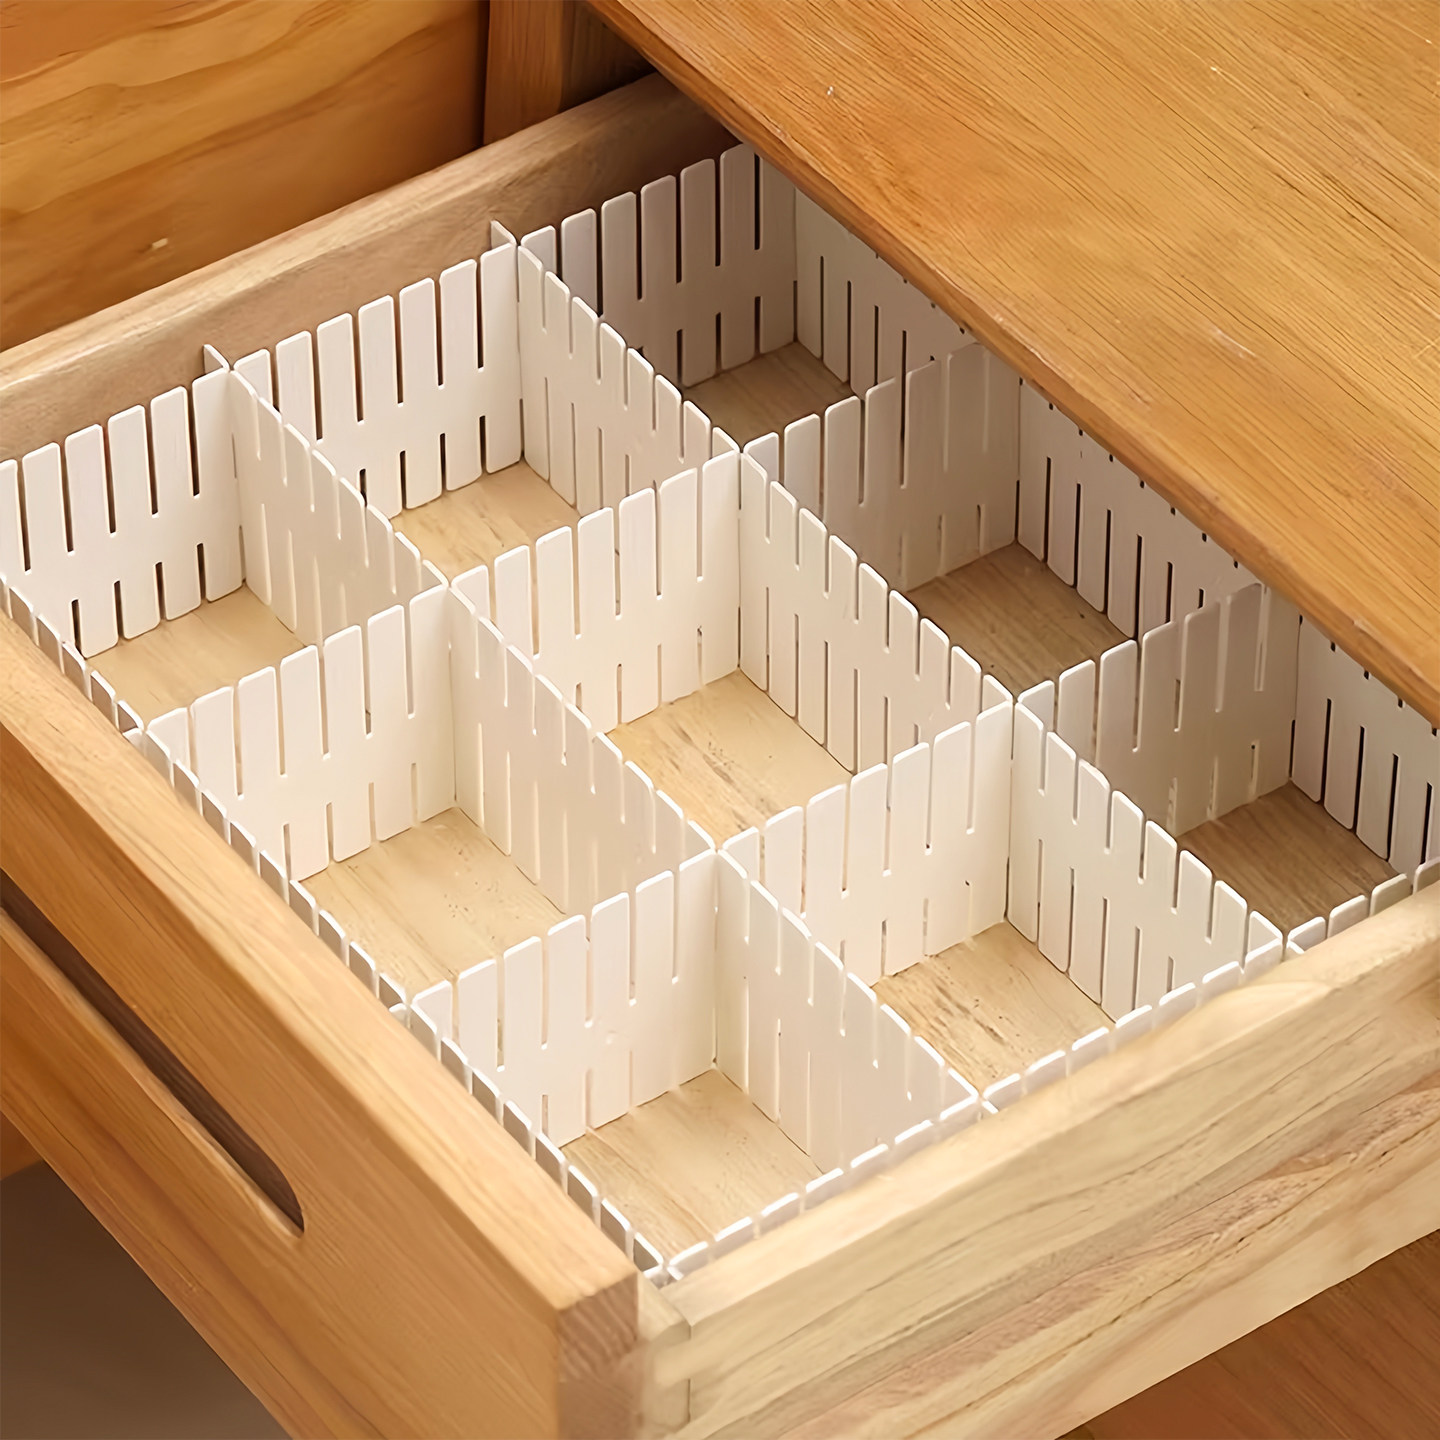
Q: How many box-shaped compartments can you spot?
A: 9